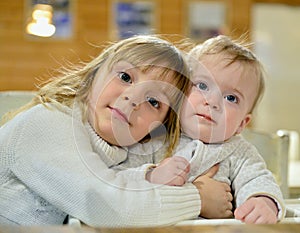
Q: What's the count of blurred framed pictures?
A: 3